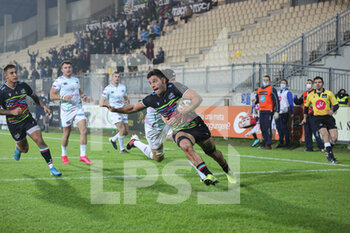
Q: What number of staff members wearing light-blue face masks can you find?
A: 2